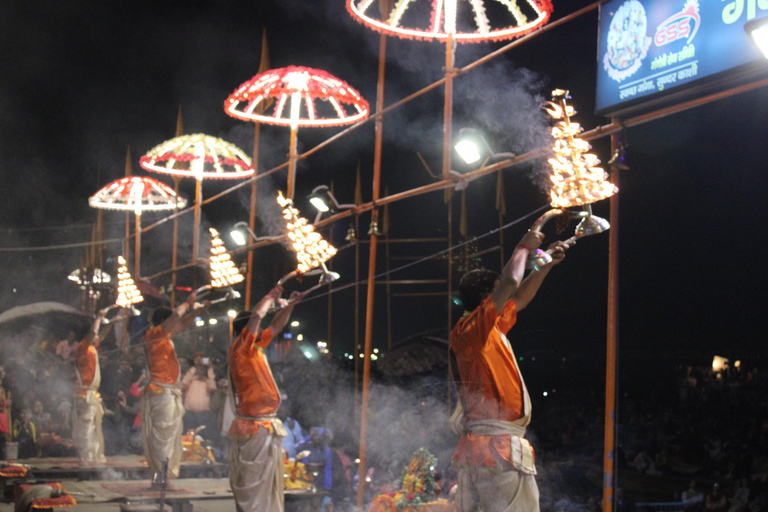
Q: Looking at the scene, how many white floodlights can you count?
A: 4